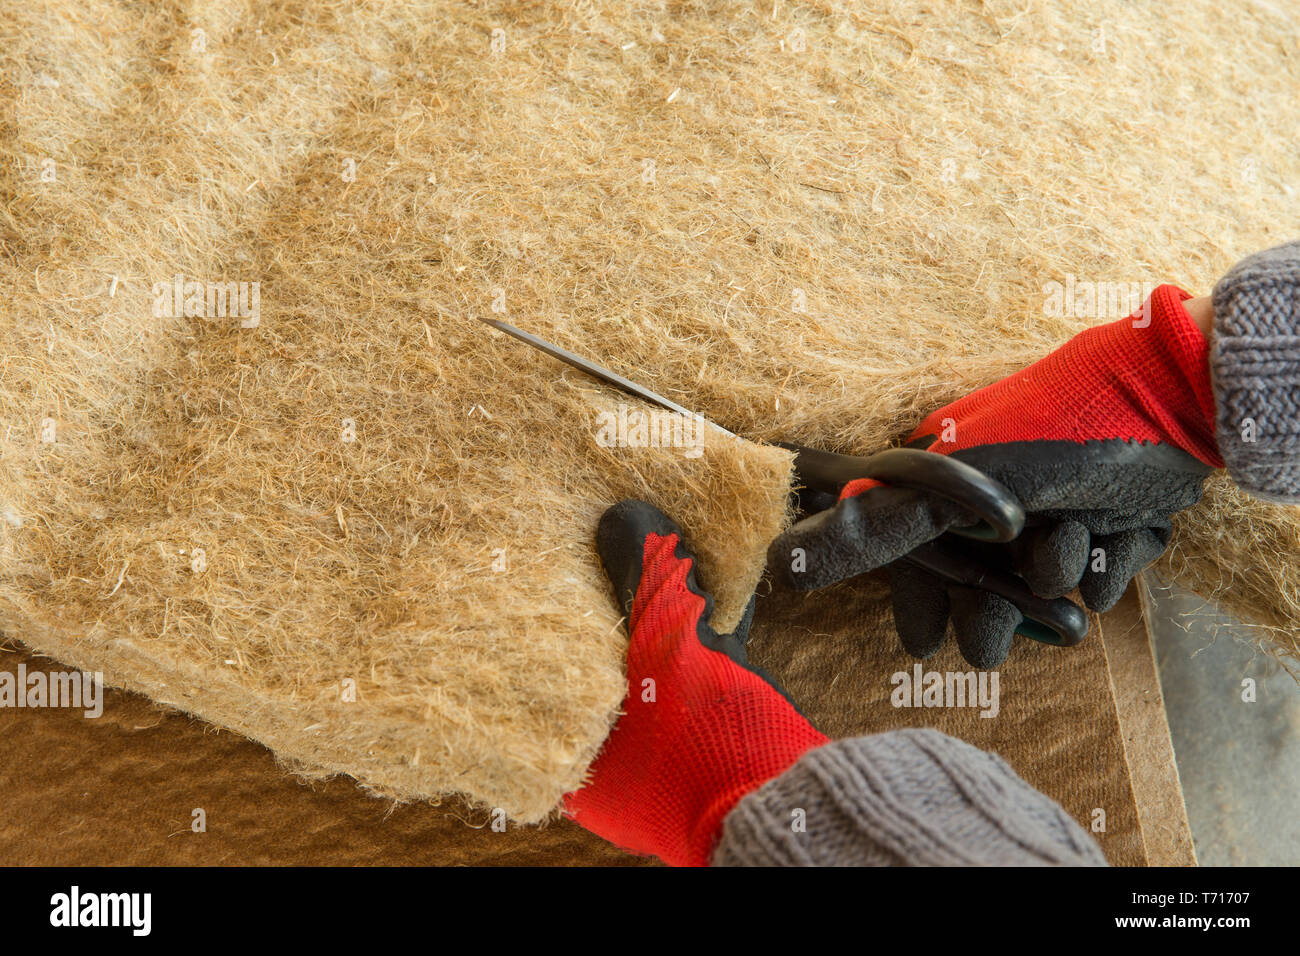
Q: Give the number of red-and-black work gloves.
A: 2